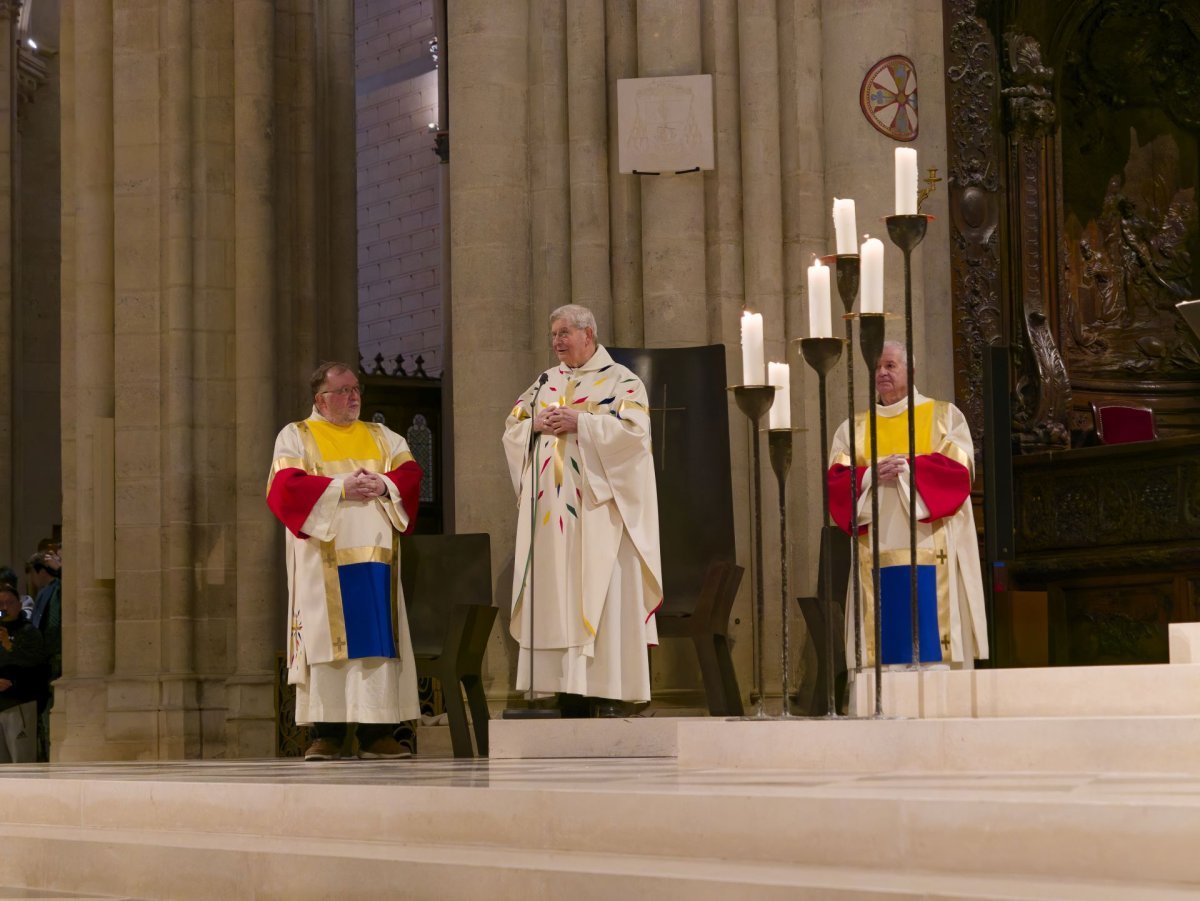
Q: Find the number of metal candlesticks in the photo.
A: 6